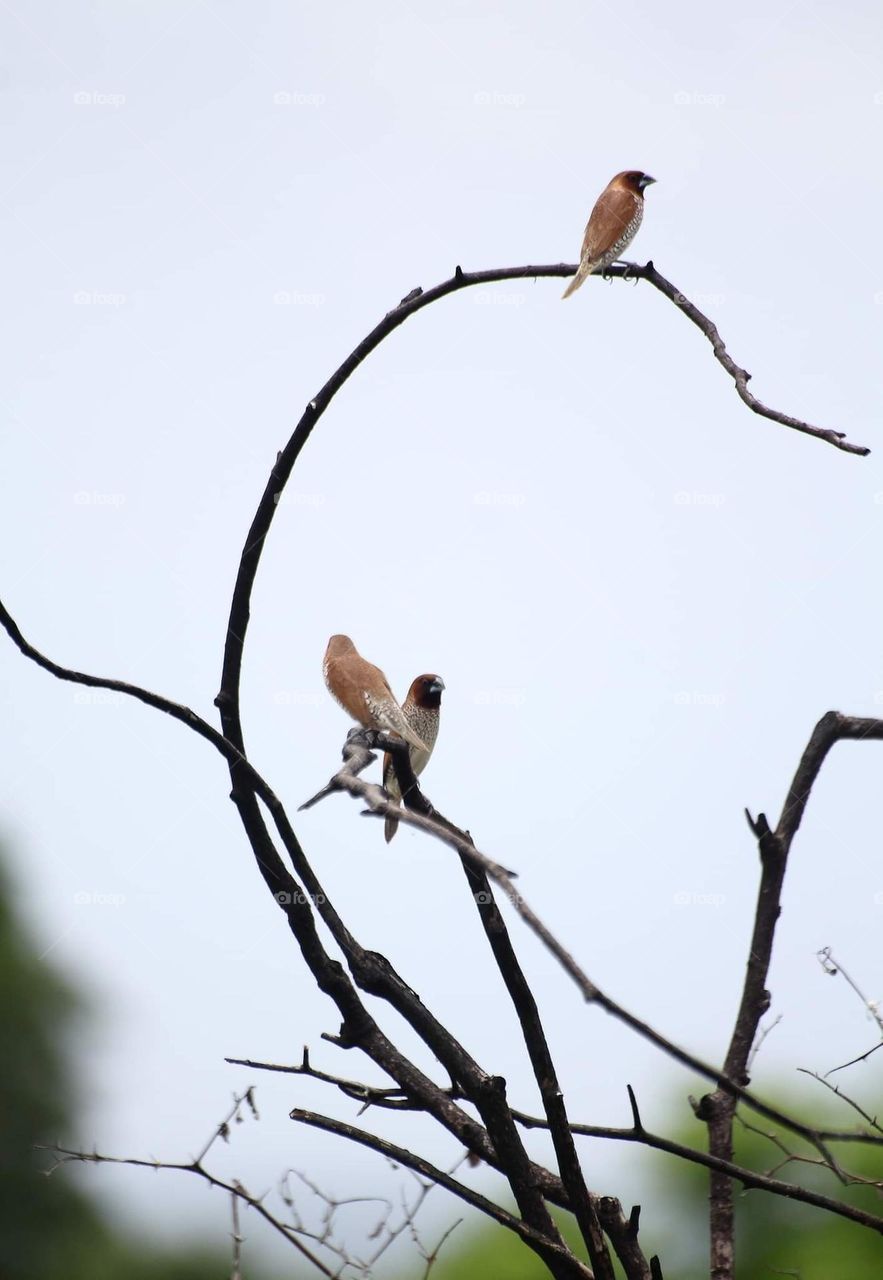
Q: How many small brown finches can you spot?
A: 3